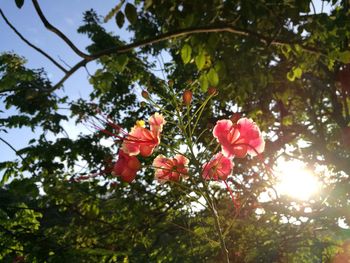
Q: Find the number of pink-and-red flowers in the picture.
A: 5